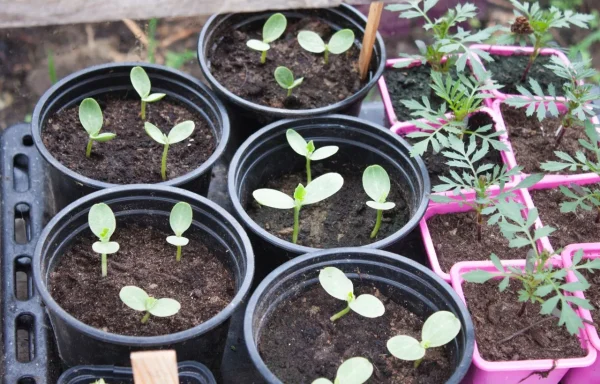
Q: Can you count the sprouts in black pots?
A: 15